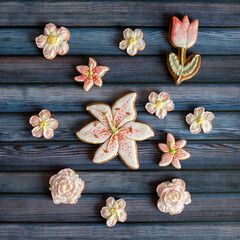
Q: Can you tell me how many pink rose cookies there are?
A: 2